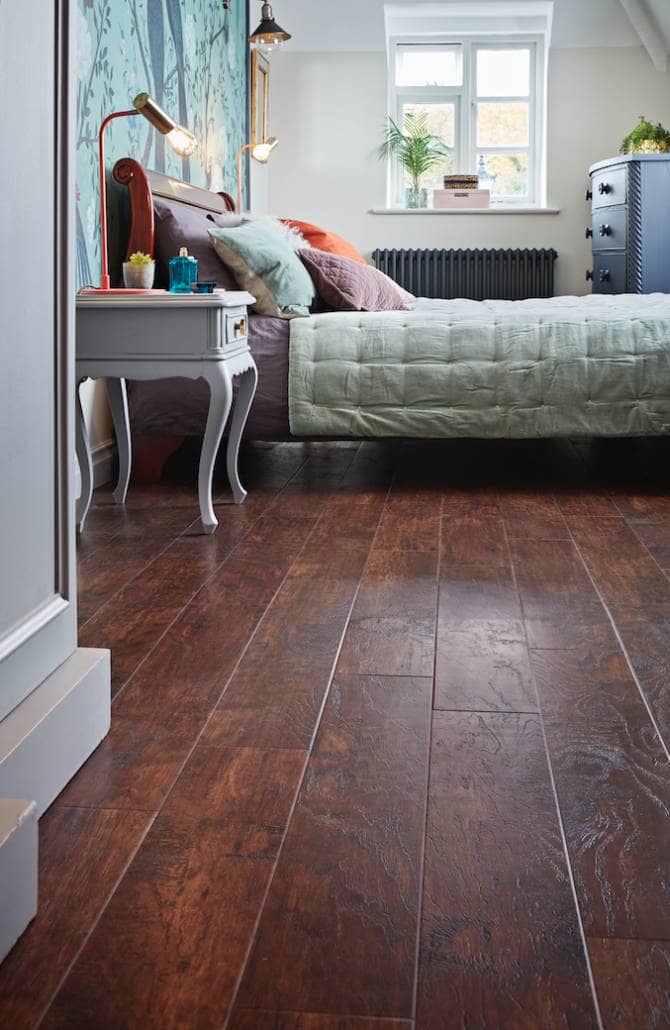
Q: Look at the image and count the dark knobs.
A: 6